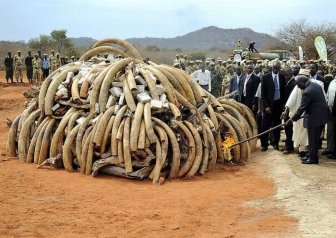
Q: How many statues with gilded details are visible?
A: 0